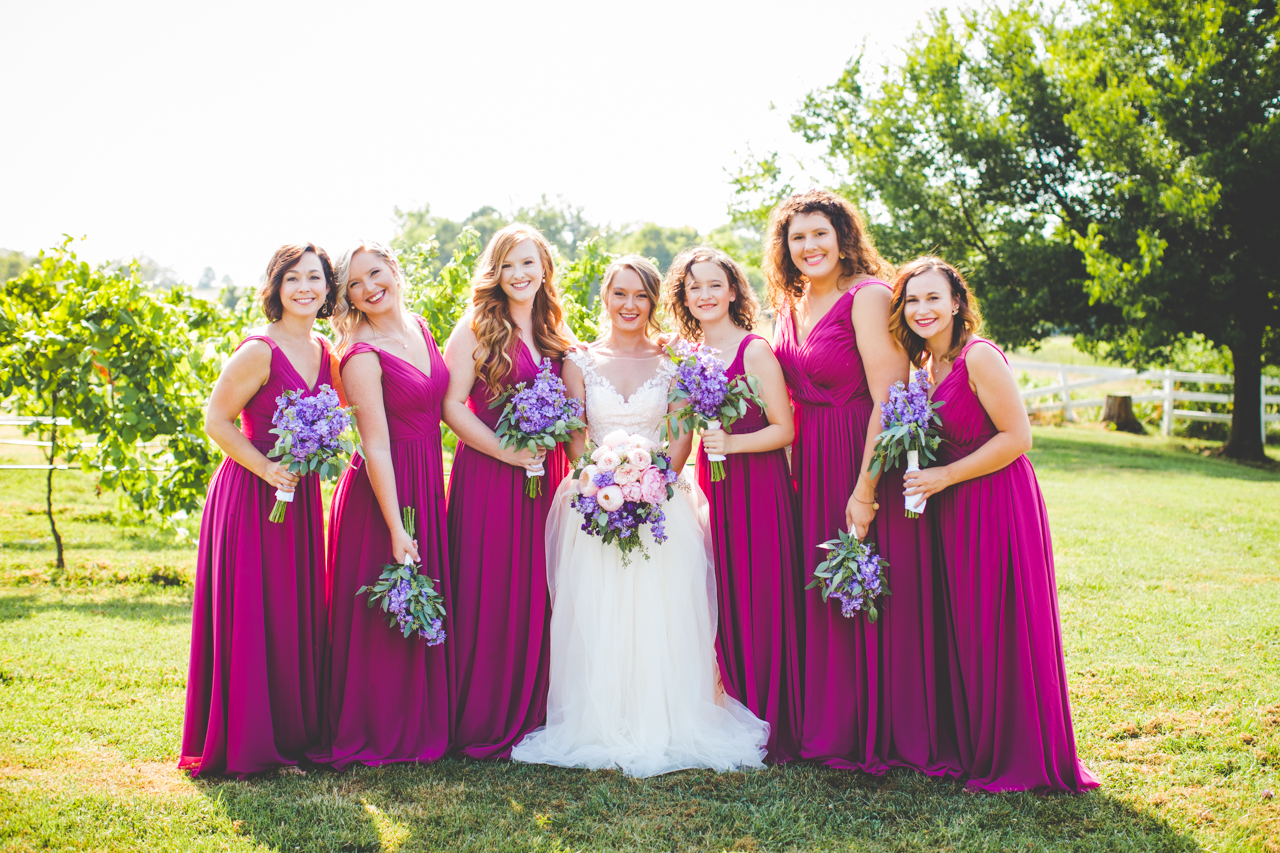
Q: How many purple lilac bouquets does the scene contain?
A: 6